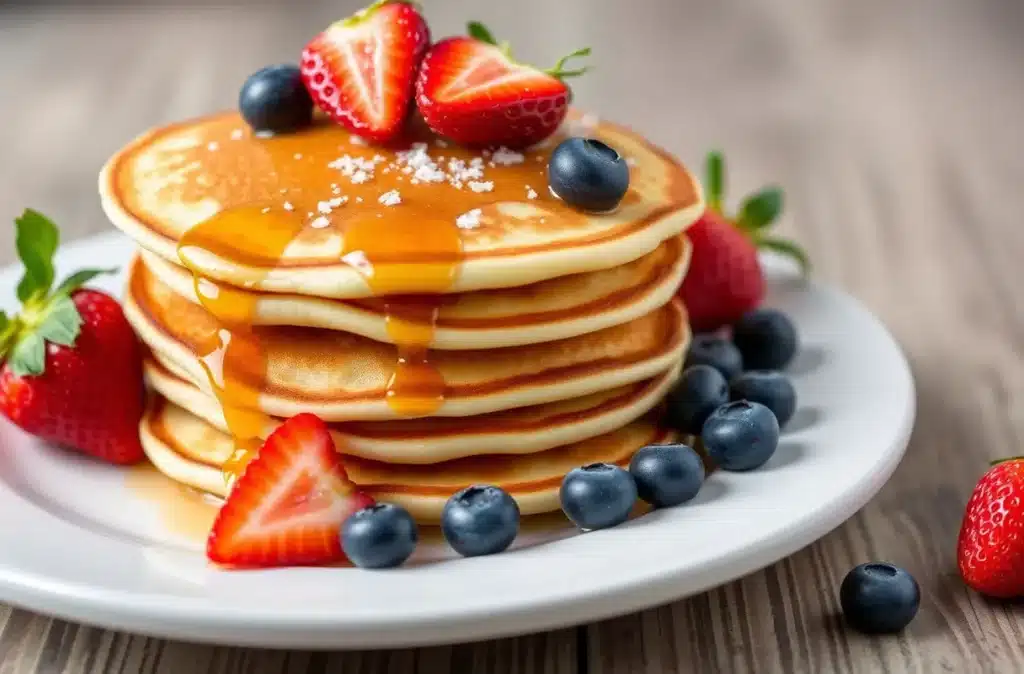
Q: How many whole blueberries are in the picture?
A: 12